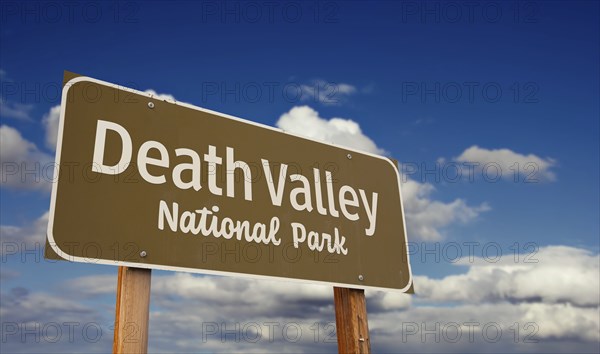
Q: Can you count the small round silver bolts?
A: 4